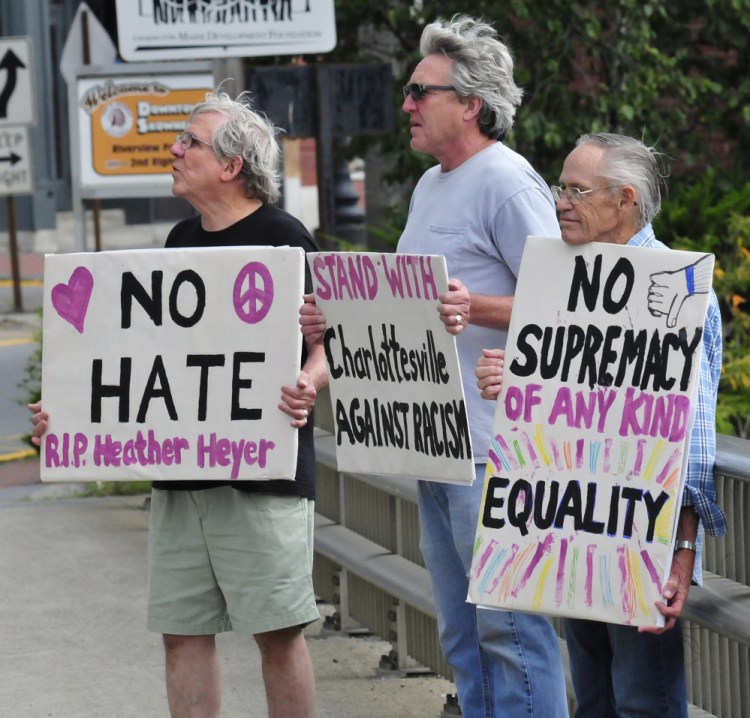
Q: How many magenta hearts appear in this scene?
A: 1